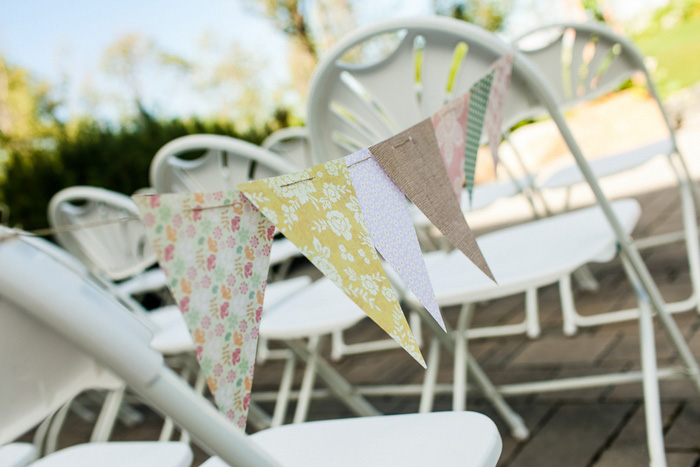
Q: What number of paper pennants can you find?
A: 7